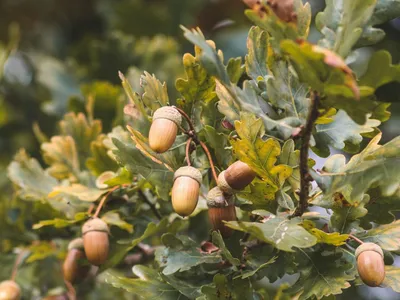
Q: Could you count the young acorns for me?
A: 8